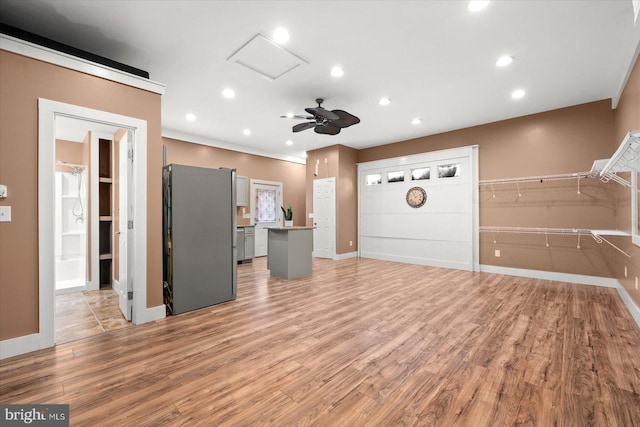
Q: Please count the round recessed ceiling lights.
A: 12